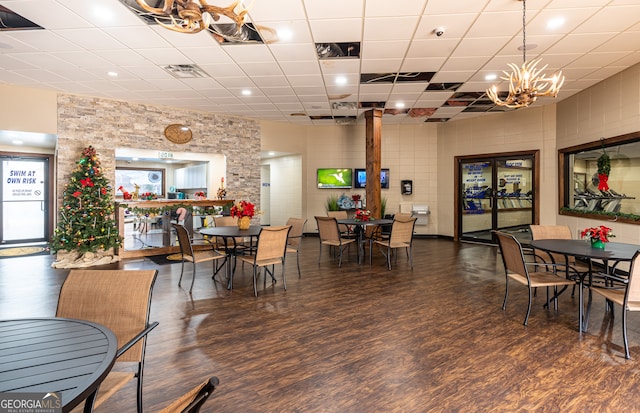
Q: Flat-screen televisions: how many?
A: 2